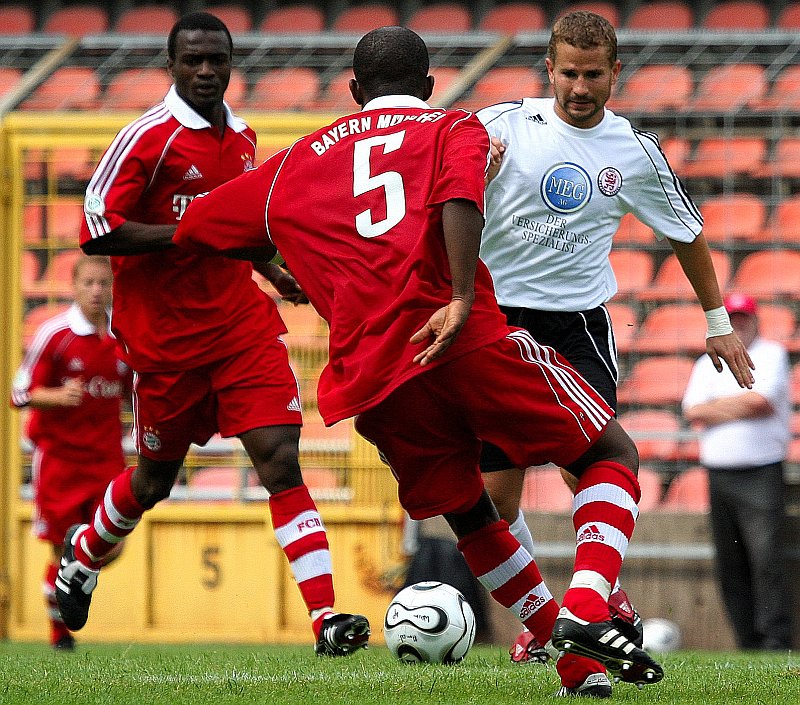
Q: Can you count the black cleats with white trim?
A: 4